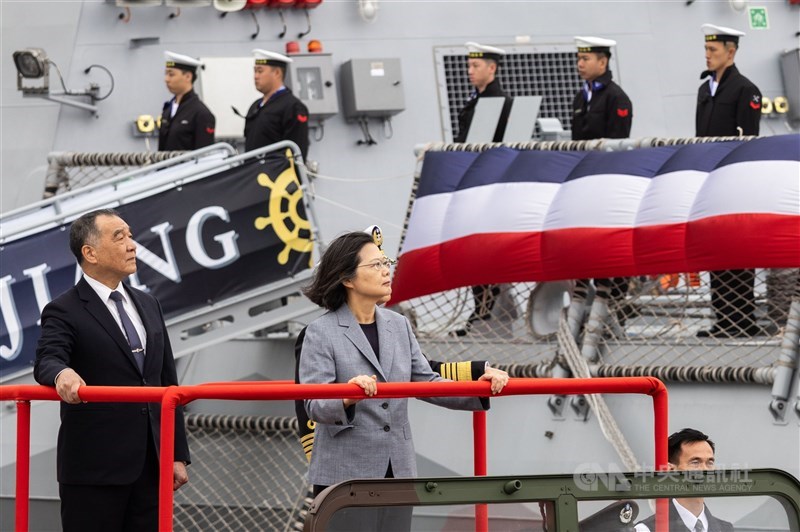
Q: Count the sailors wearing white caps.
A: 5